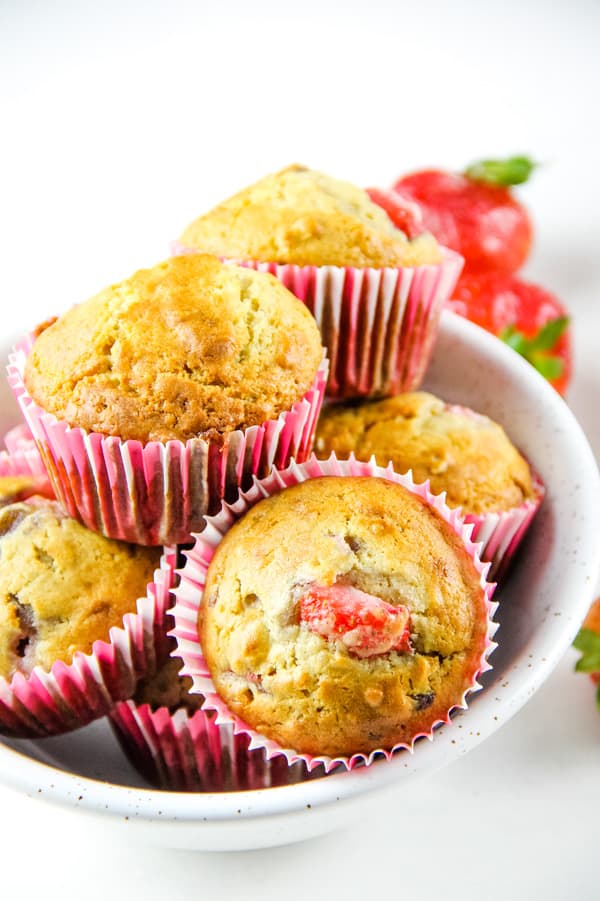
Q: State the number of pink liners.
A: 7